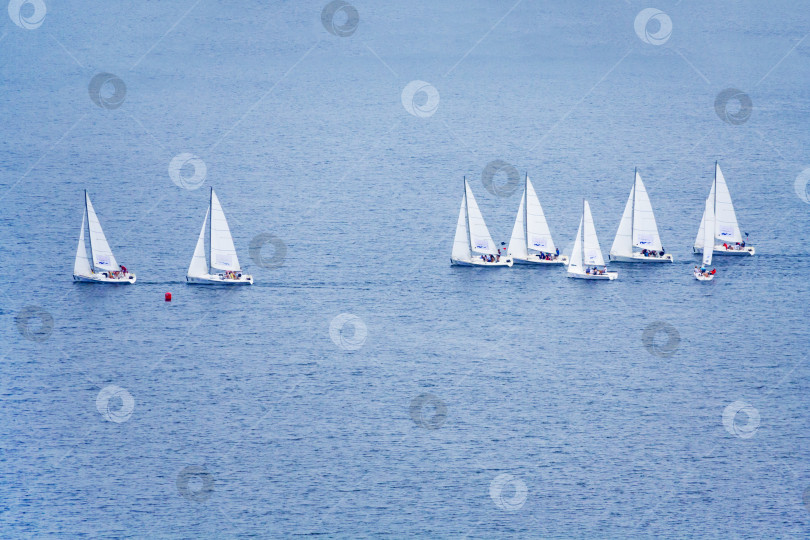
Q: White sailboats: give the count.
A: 8